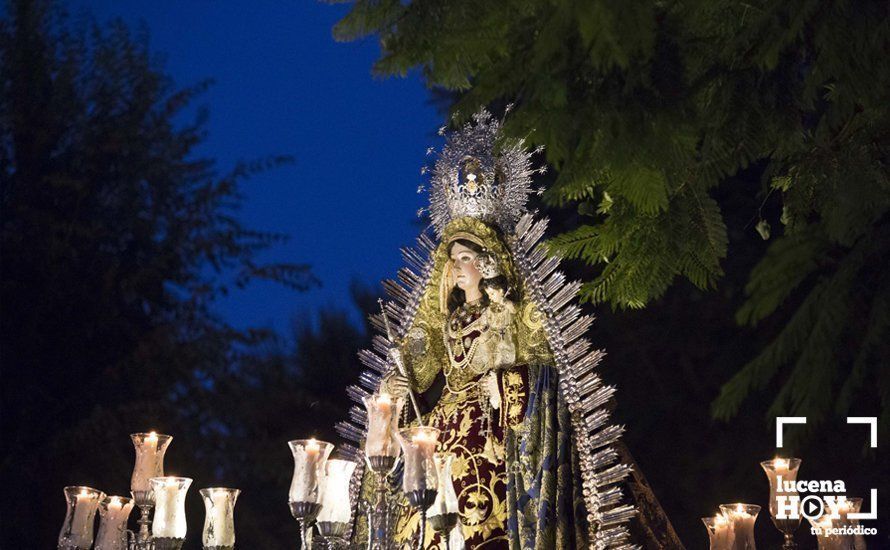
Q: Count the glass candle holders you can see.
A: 15